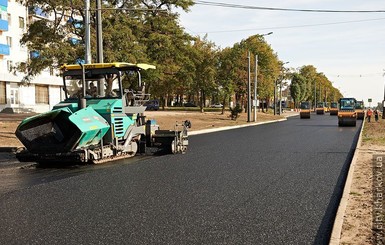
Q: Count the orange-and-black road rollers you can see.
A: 5